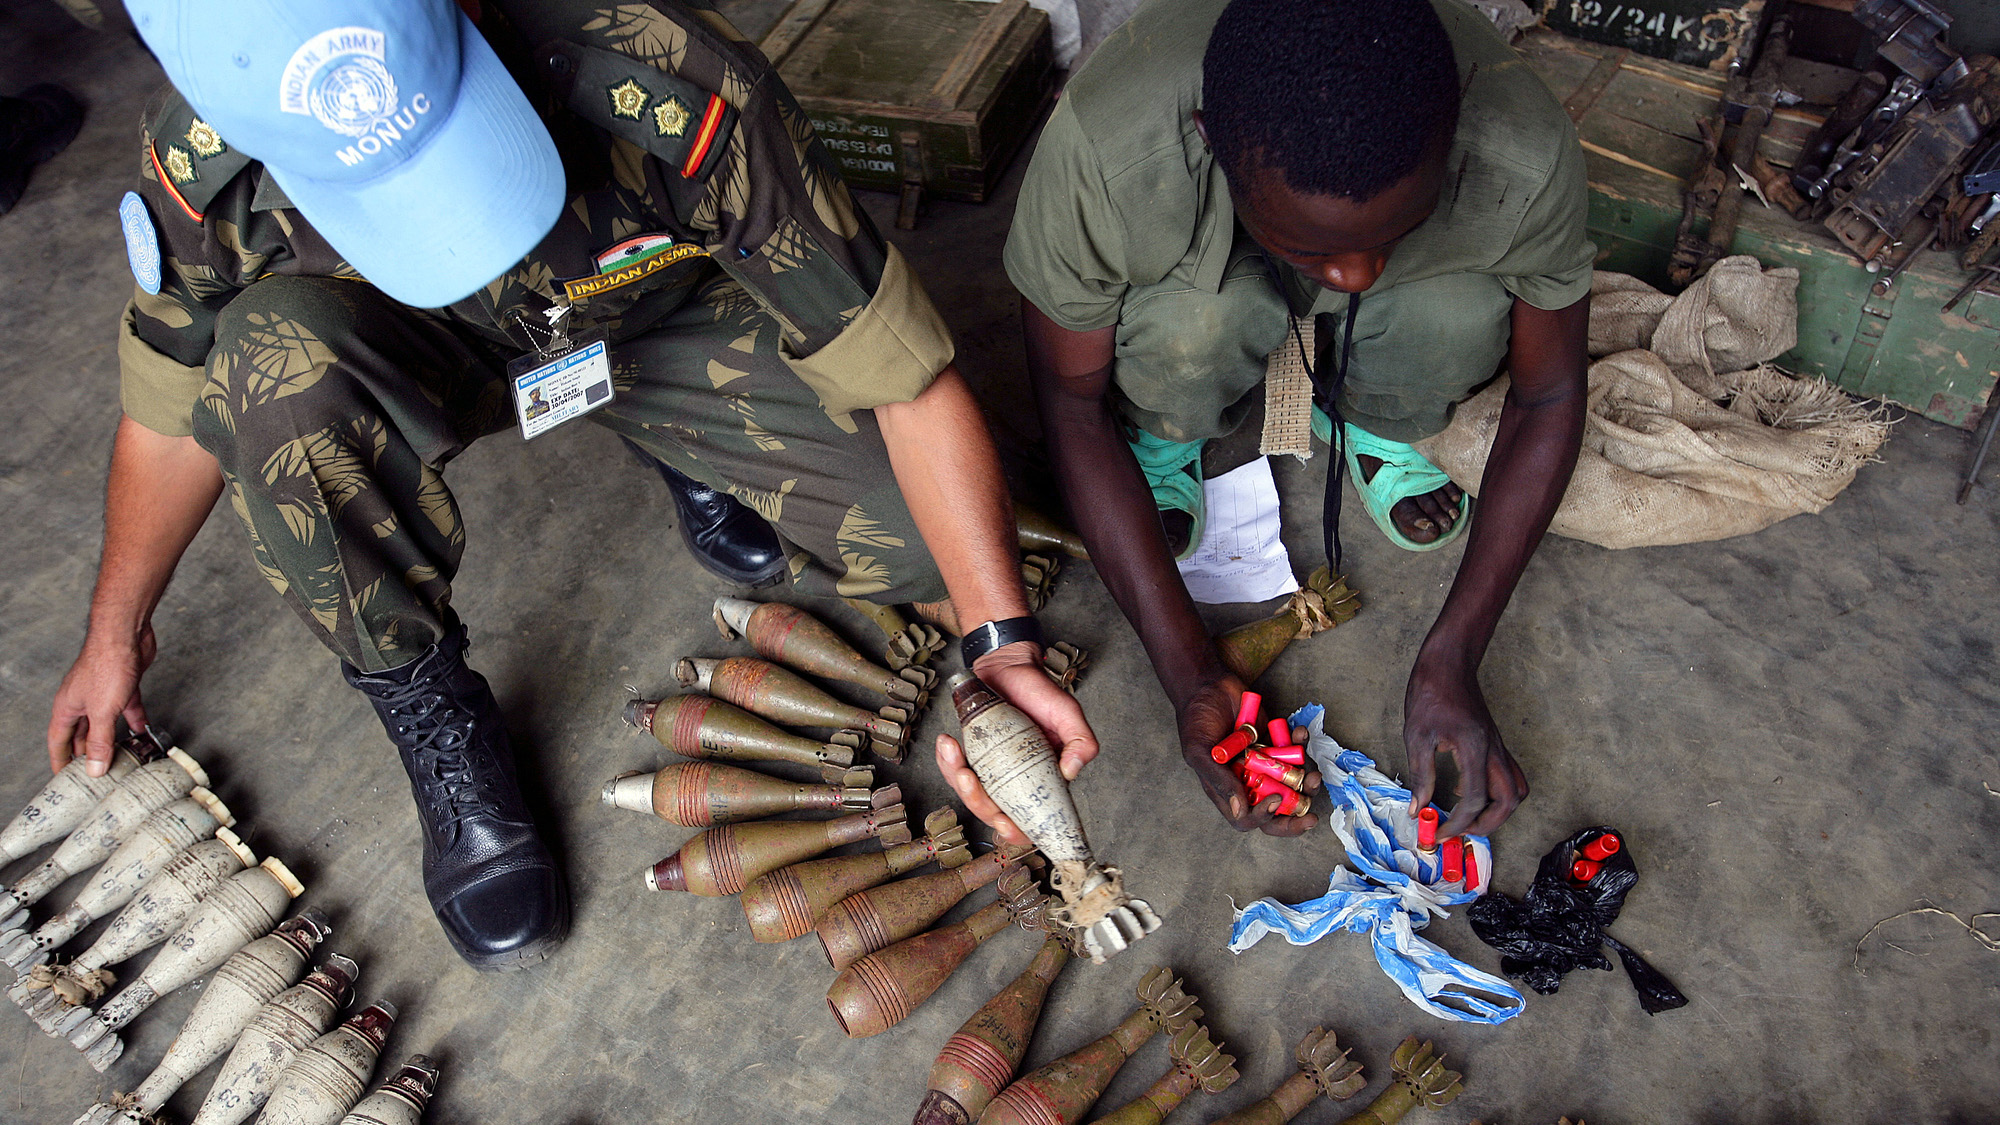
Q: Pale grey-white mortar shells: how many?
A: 10